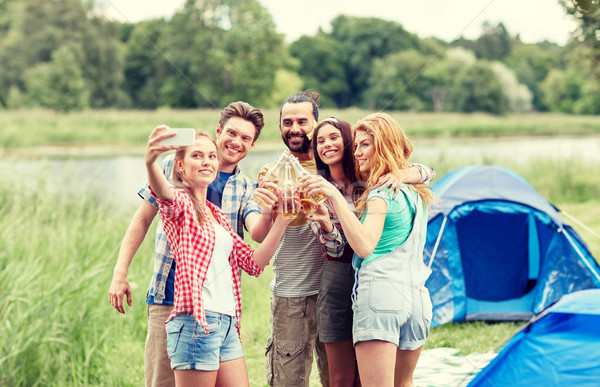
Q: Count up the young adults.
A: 5